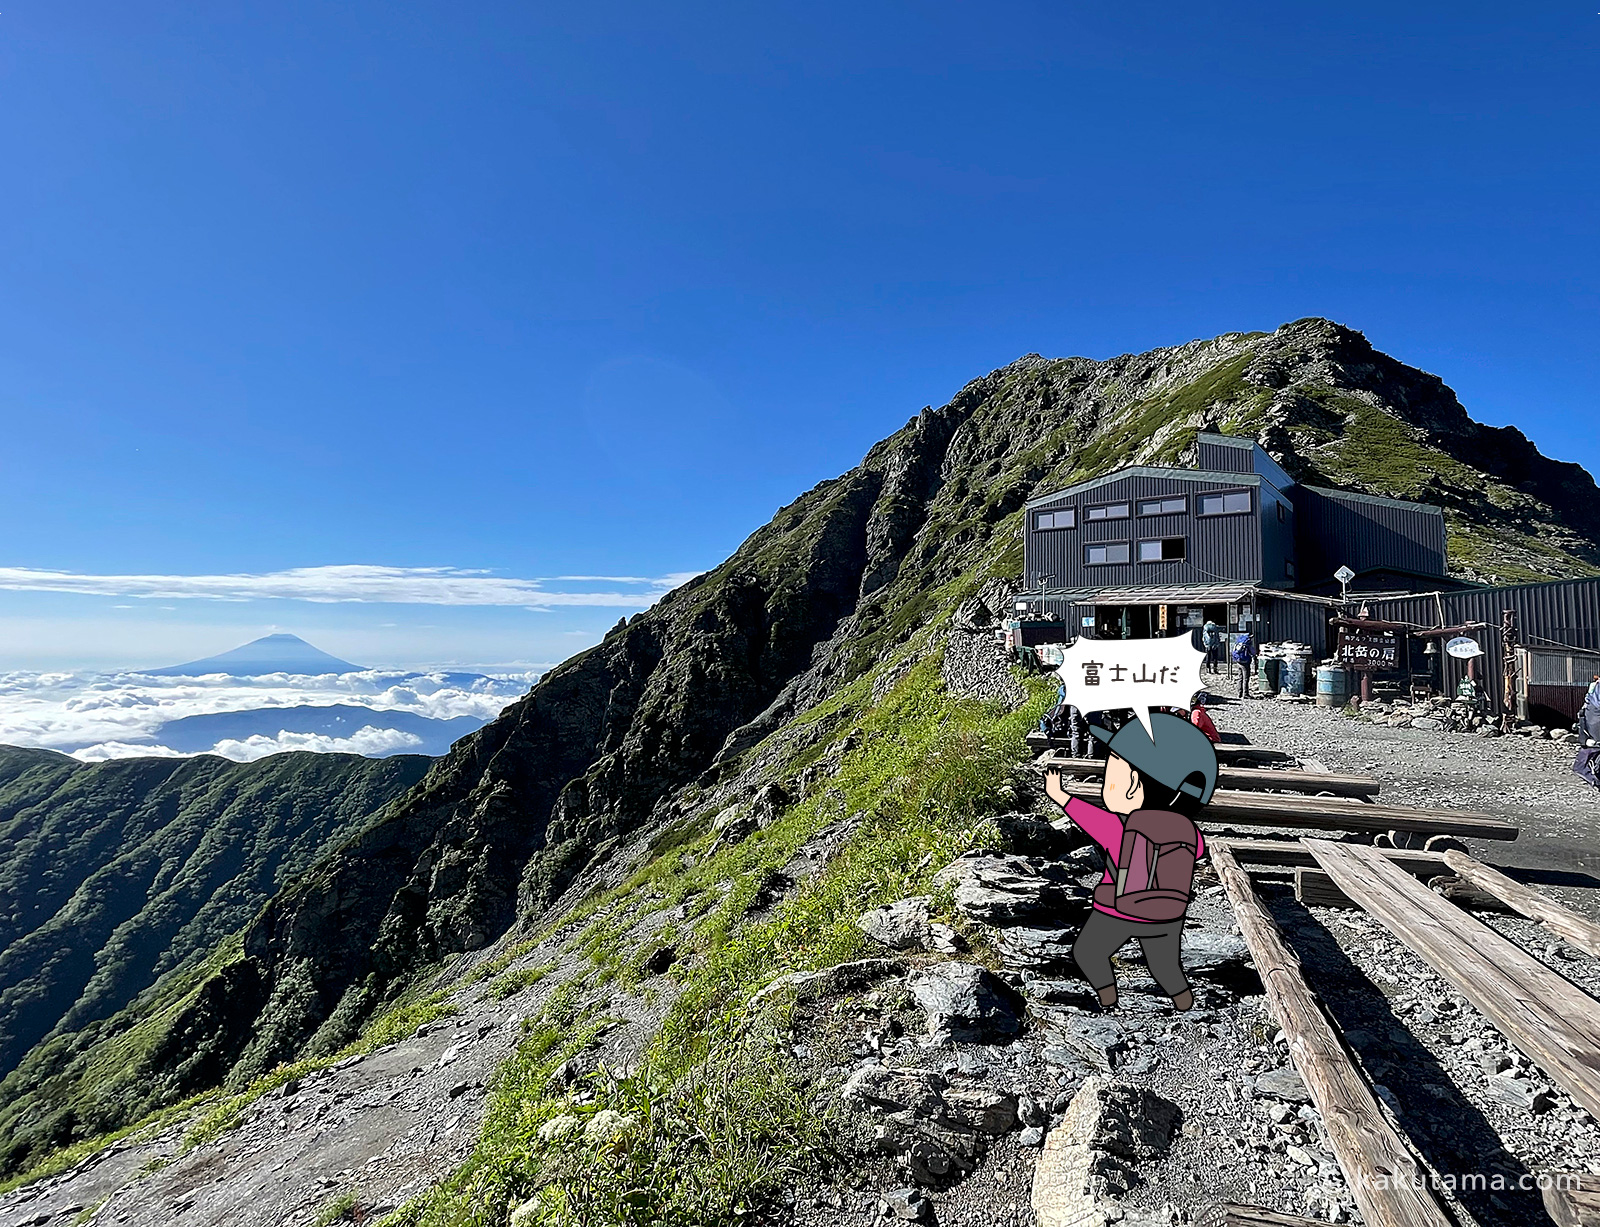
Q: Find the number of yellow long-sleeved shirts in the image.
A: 0